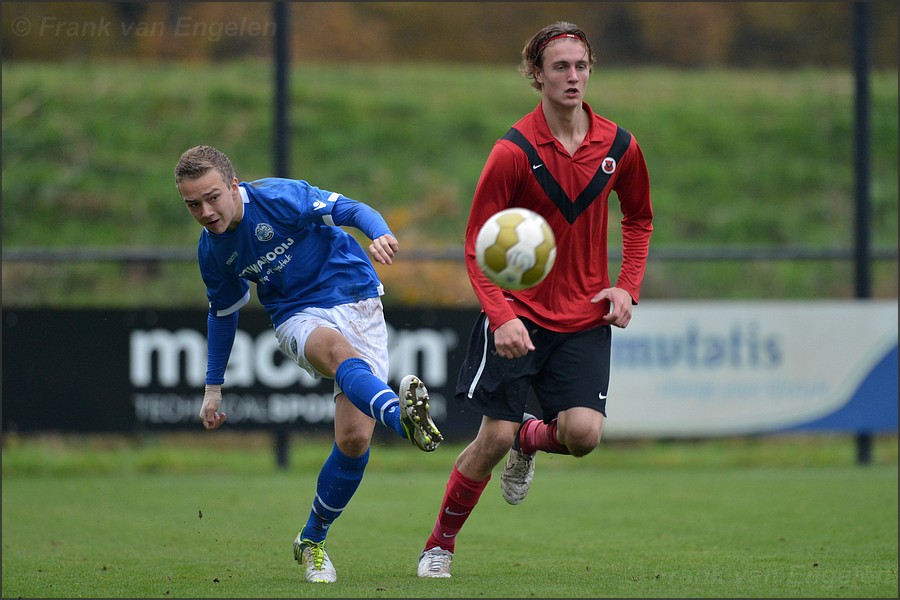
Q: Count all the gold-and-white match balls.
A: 1